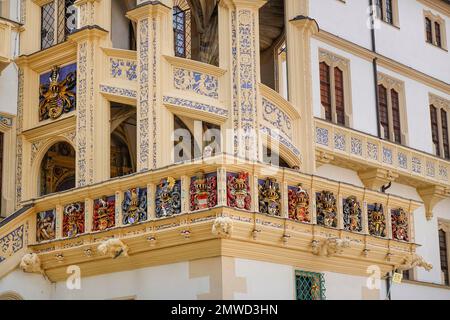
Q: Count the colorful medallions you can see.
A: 14